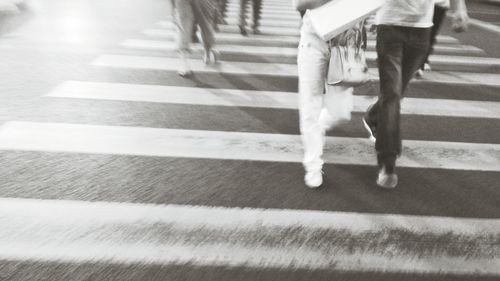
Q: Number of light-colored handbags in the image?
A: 1